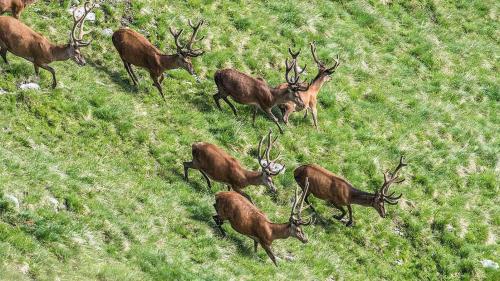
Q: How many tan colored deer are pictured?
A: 1